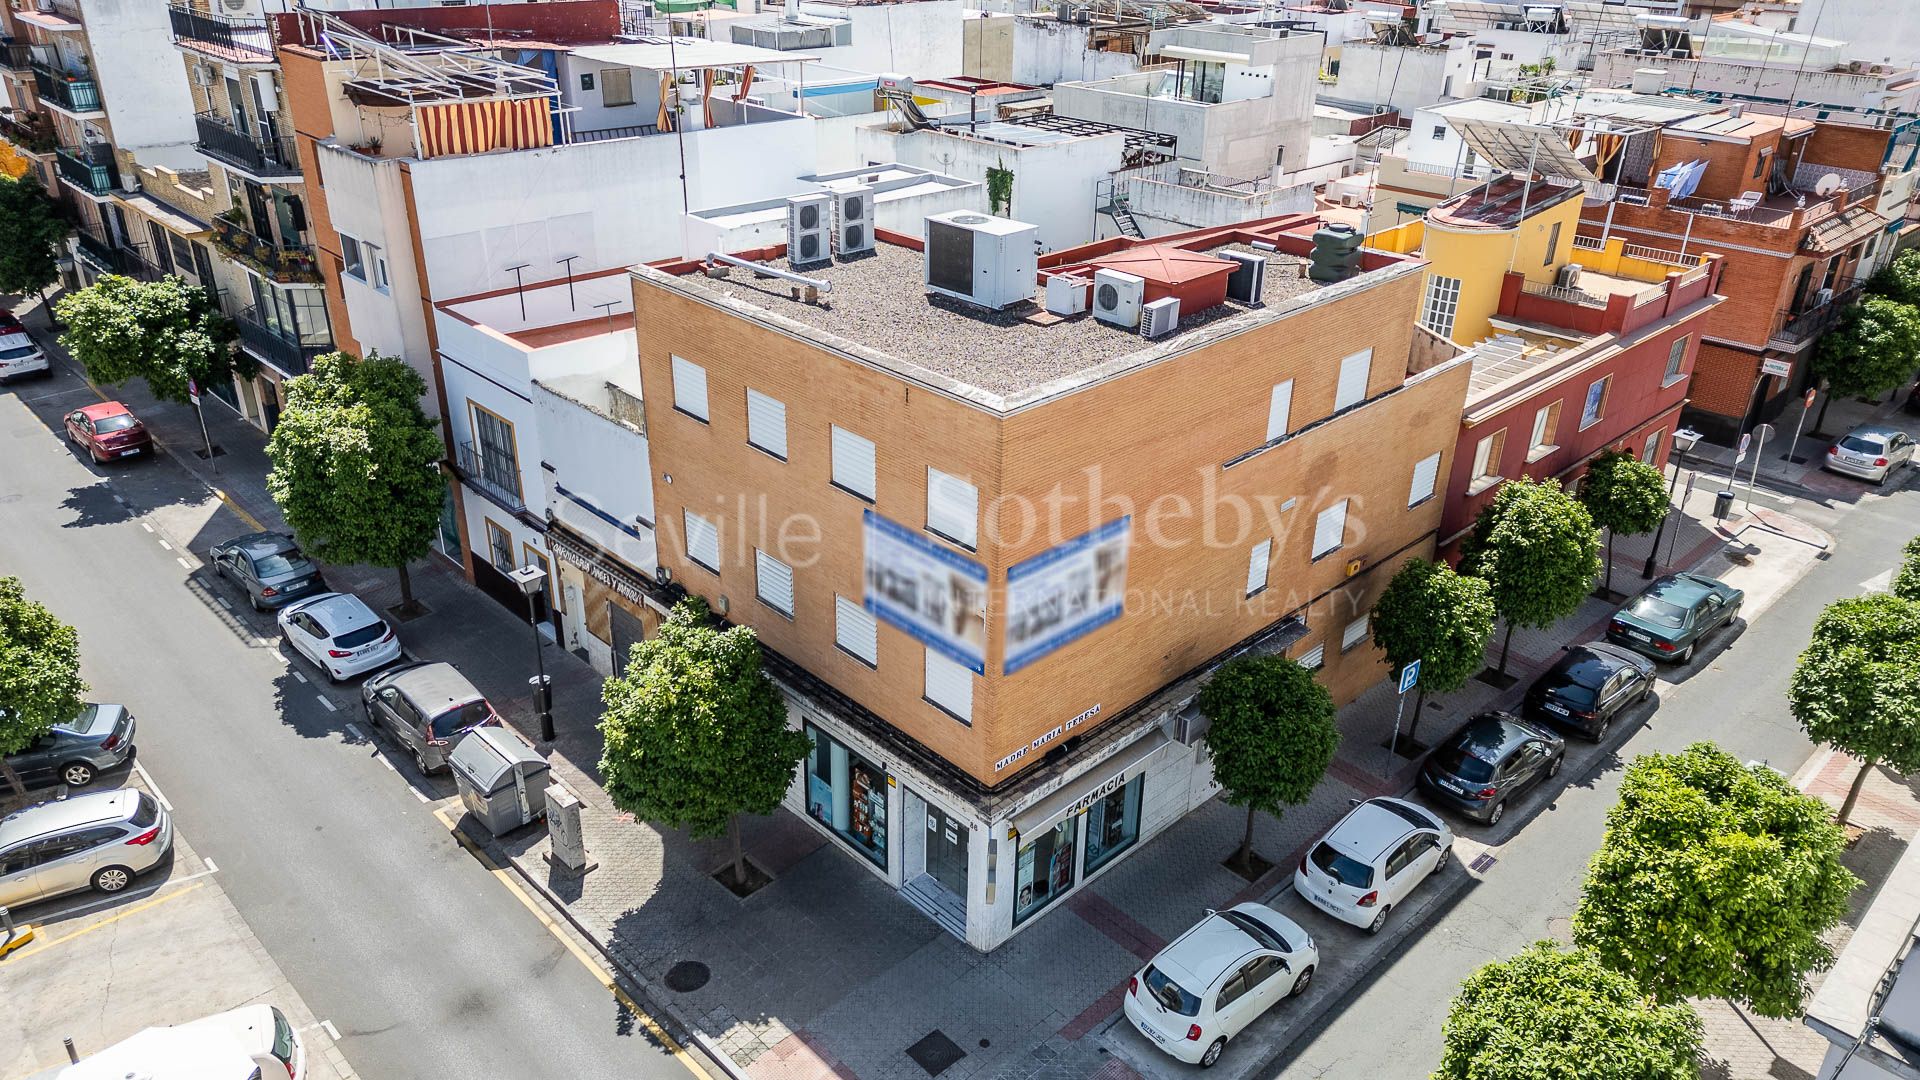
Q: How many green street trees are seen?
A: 15